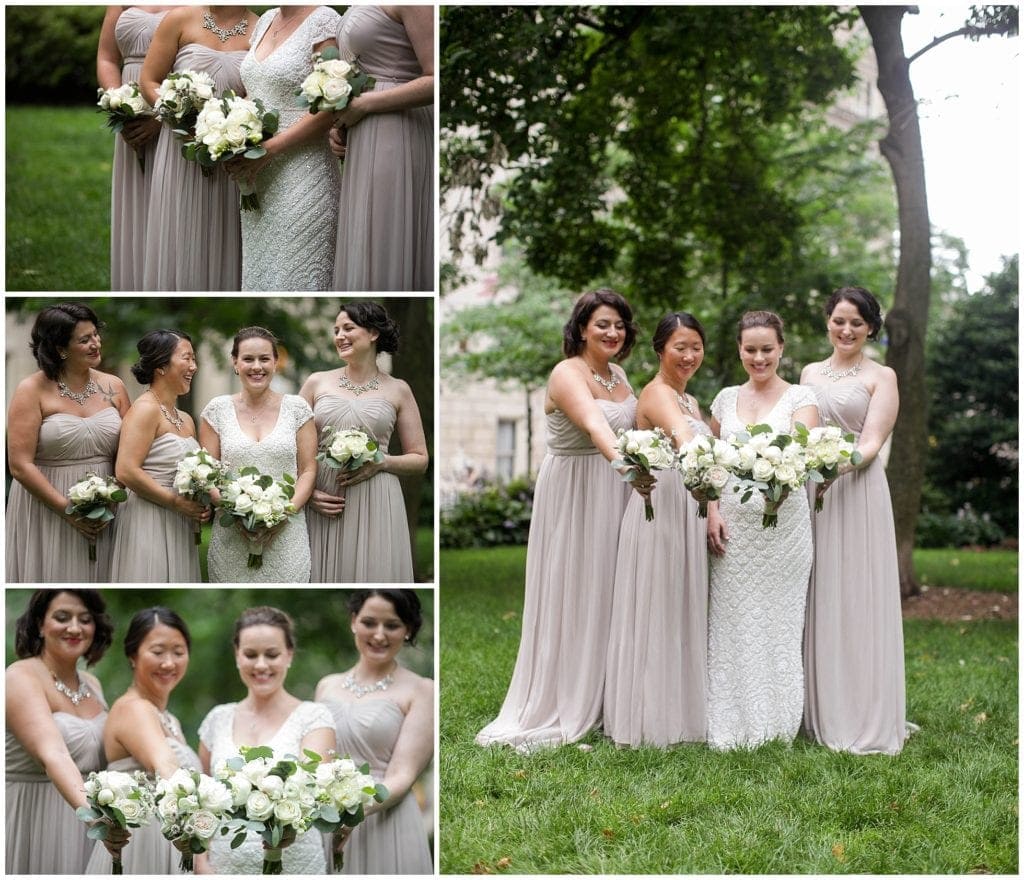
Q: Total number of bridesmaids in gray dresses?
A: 3